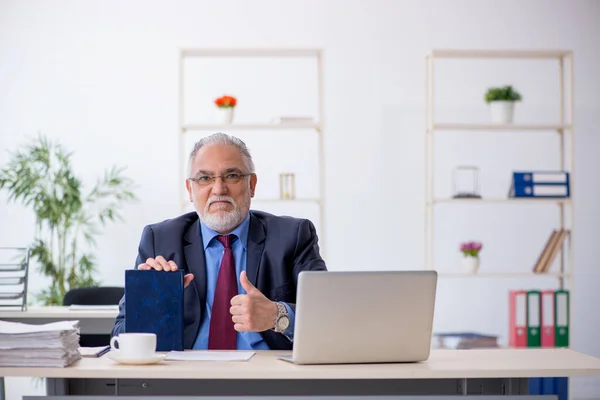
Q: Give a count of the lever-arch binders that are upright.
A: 4